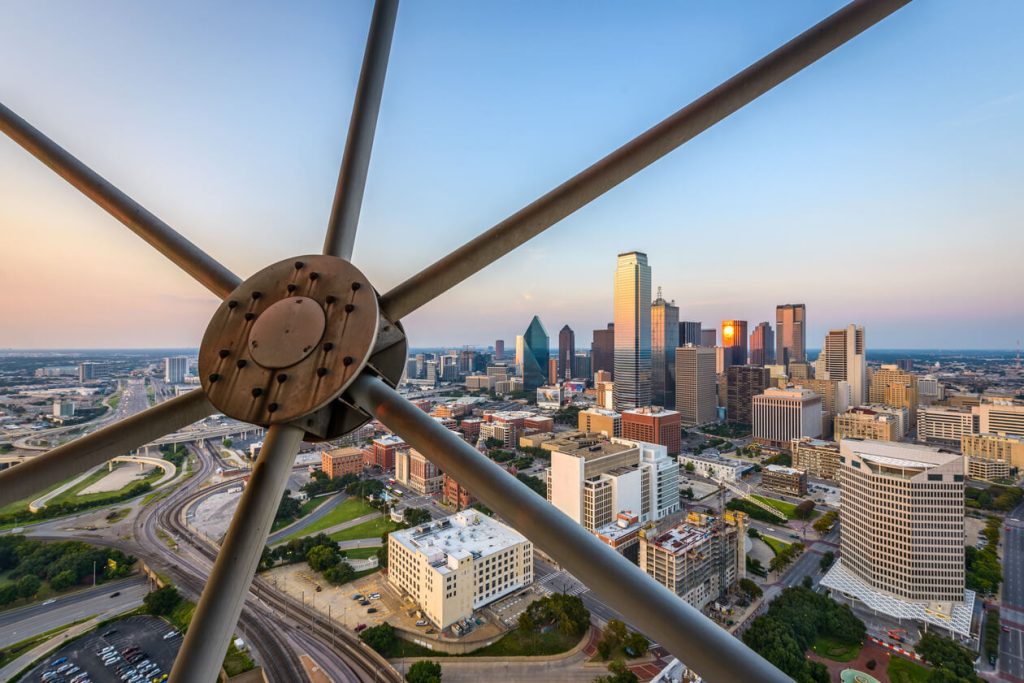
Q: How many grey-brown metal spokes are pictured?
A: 6